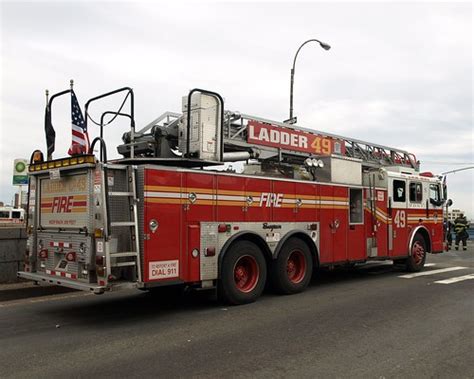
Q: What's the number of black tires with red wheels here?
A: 3